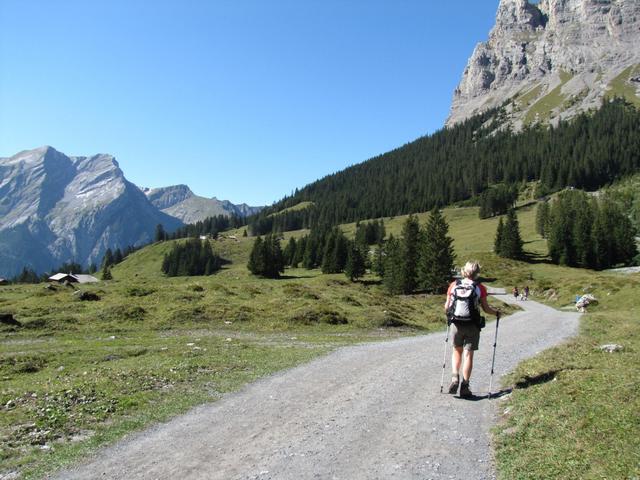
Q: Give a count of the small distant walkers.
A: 2